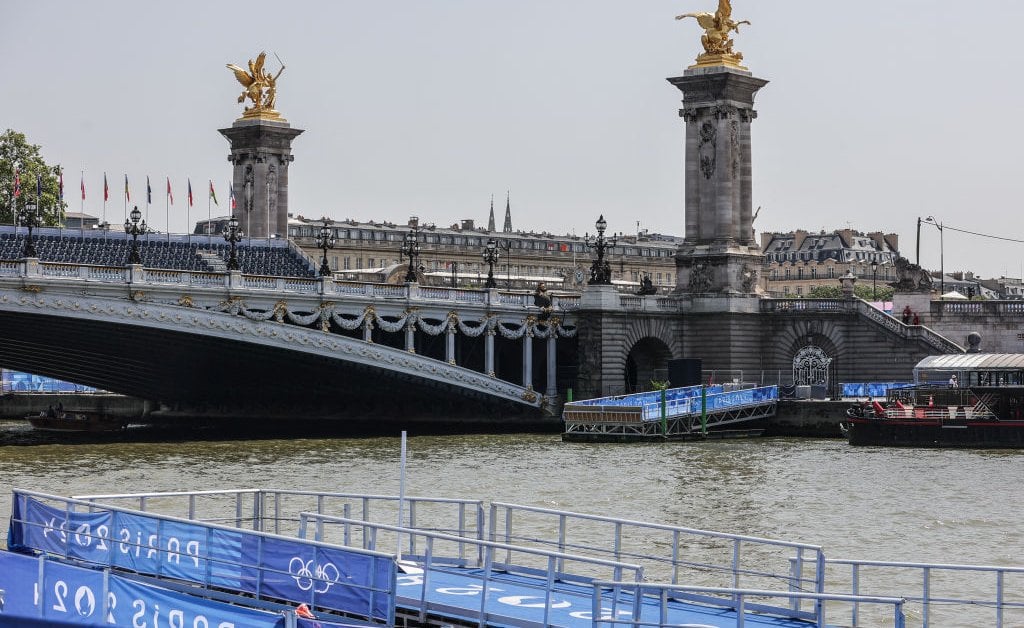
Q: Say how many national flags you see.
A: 11